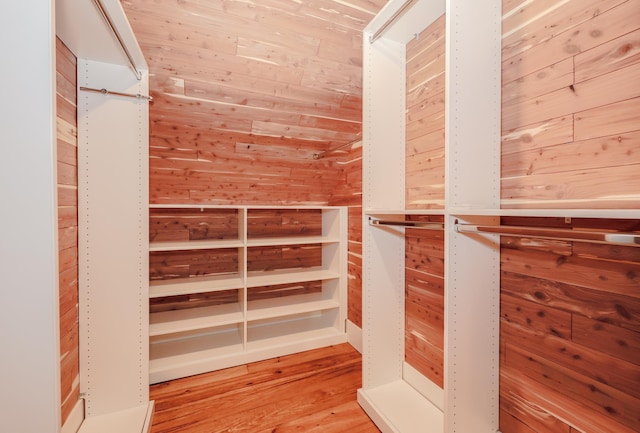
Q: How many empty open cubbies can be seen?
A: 8